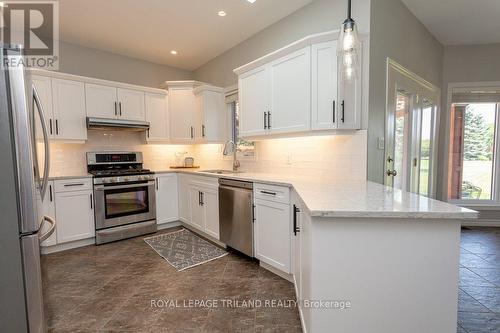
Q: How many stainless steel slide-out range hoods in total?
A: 1